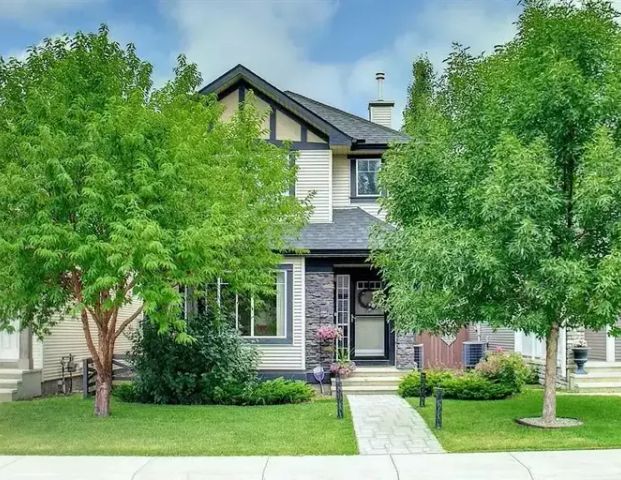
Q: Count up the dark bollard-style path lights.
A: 3